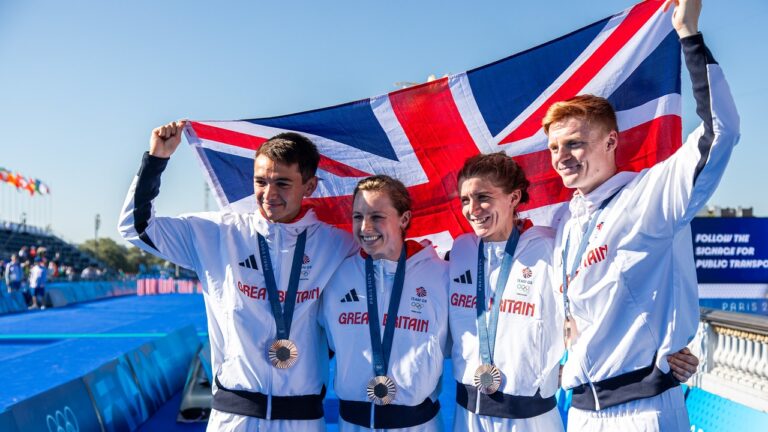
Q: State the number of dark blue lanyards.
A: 4